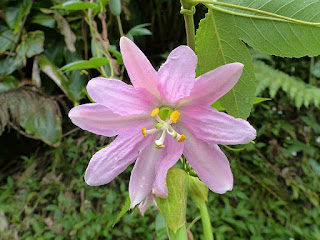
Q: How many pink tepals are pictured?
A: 10